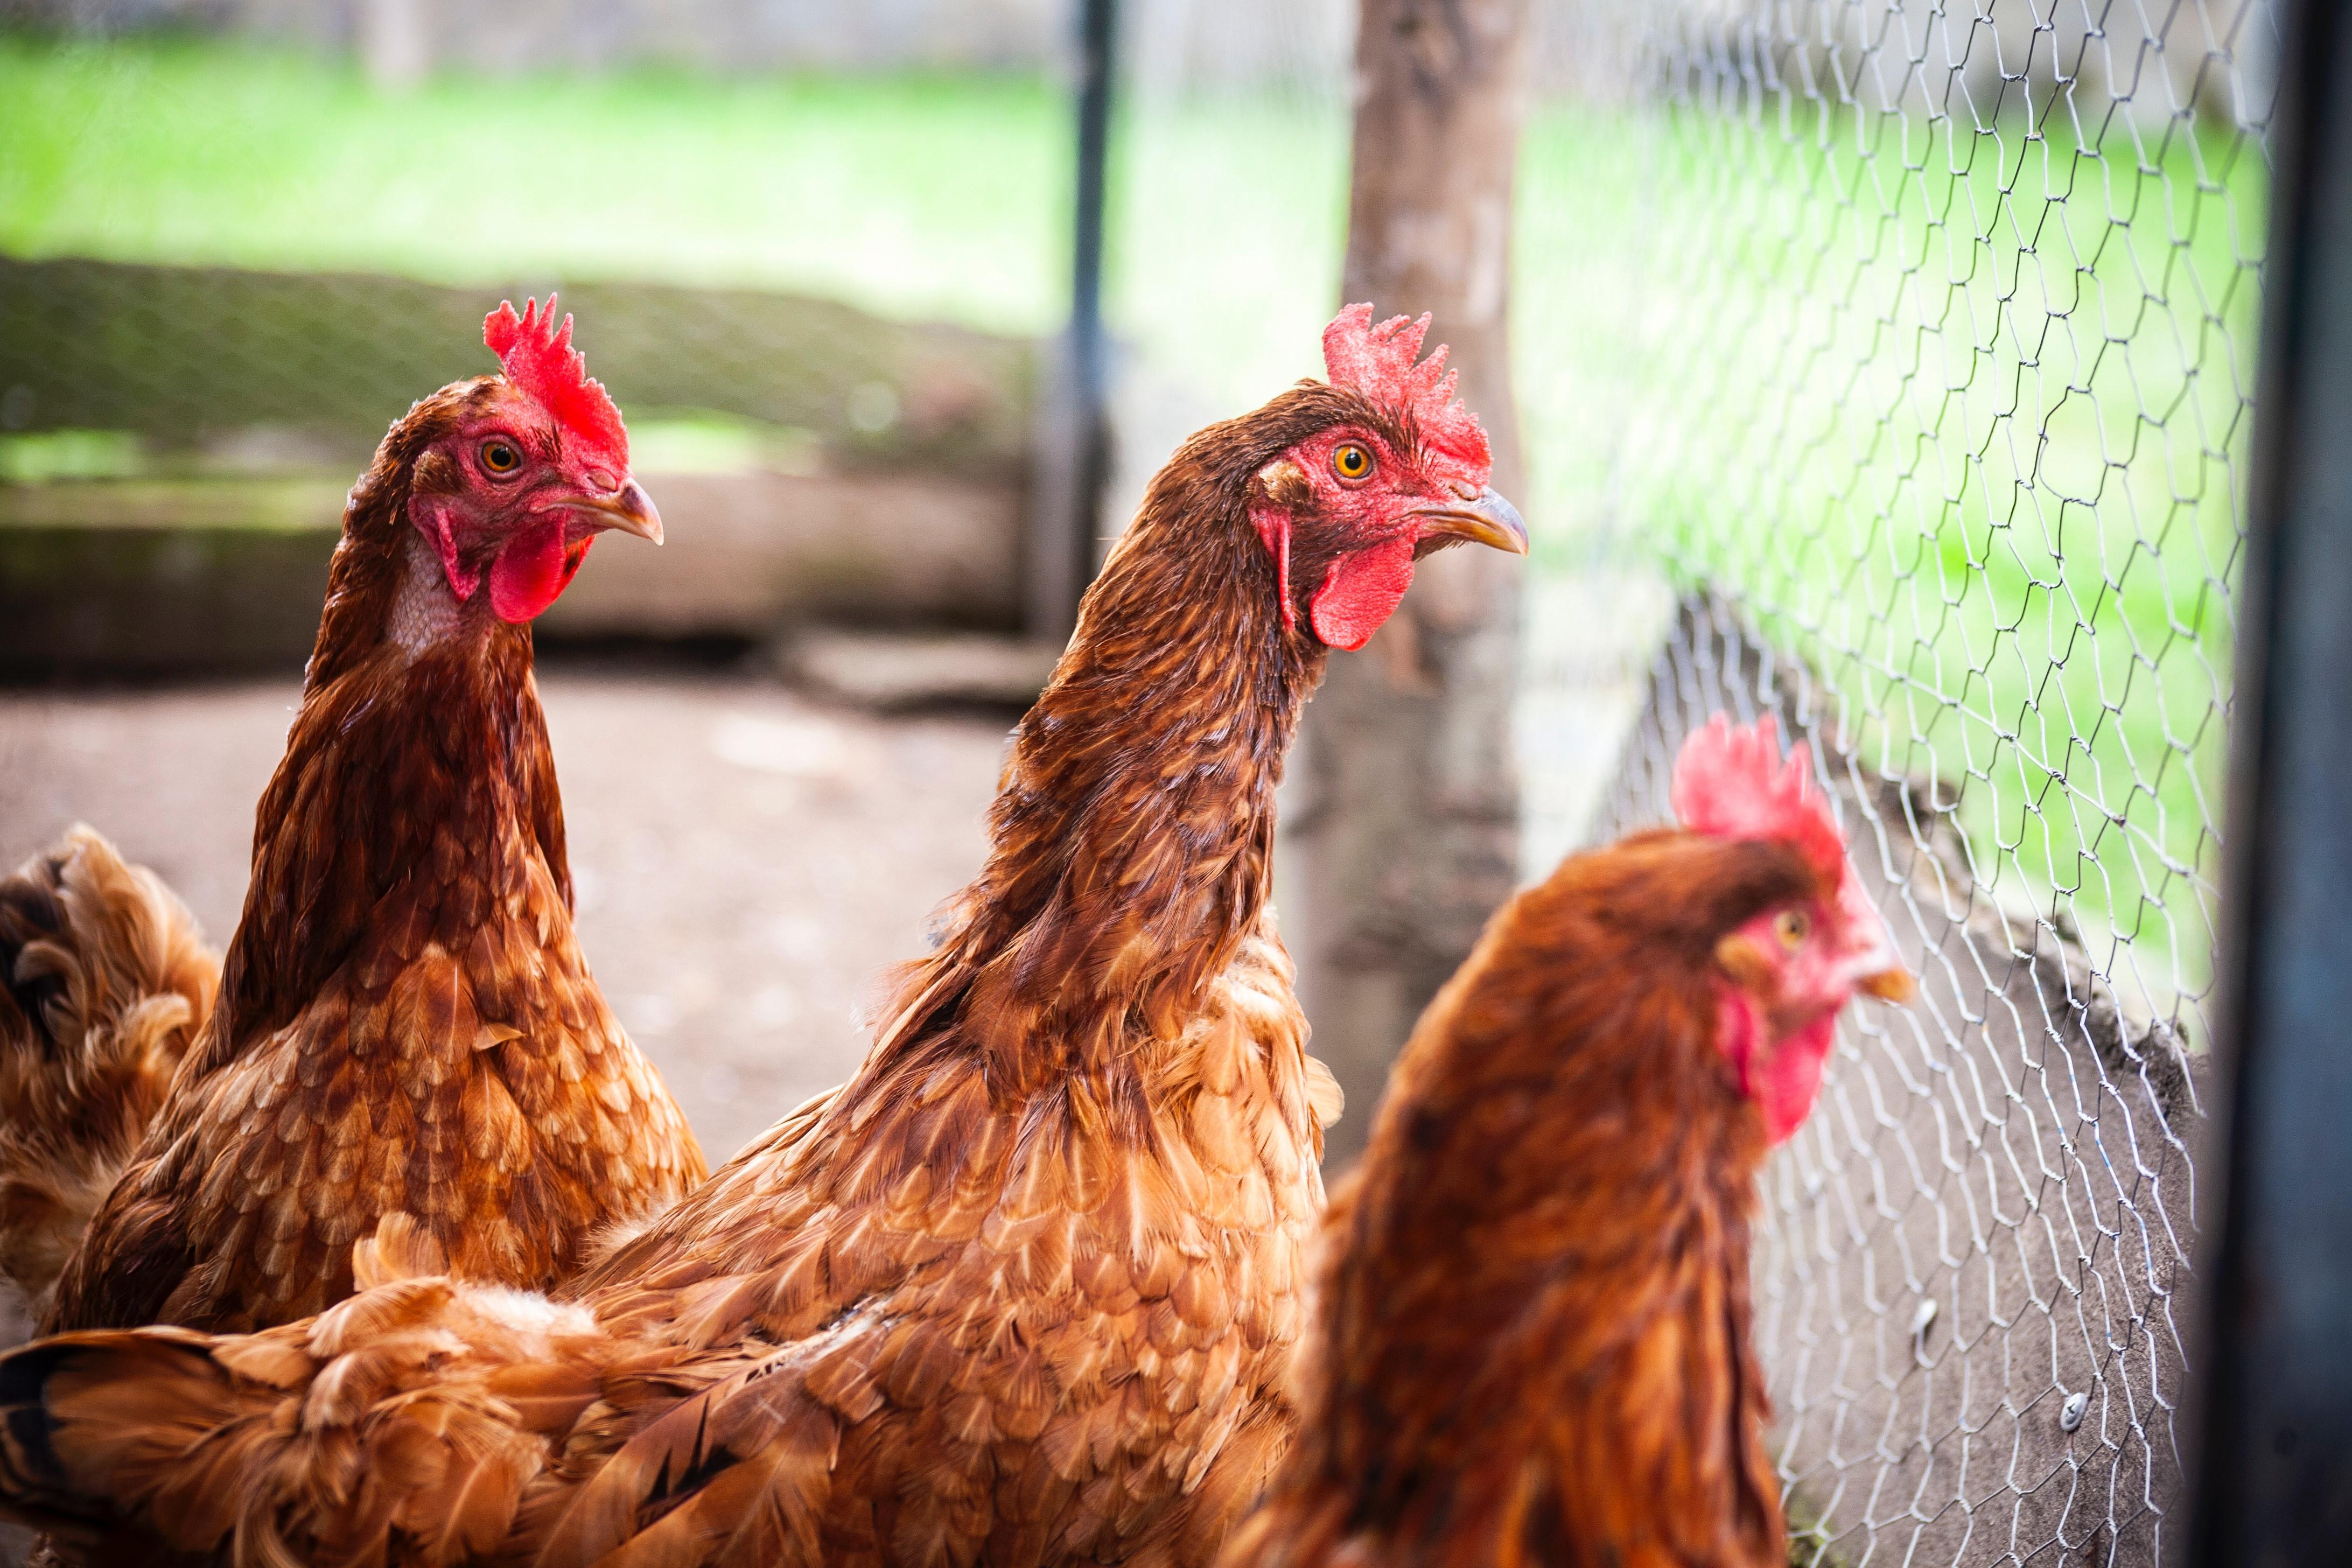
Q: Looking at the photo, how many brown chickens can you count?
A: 3